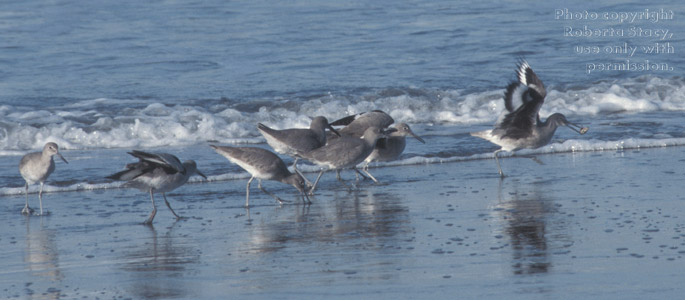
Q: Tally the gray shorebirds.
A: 7